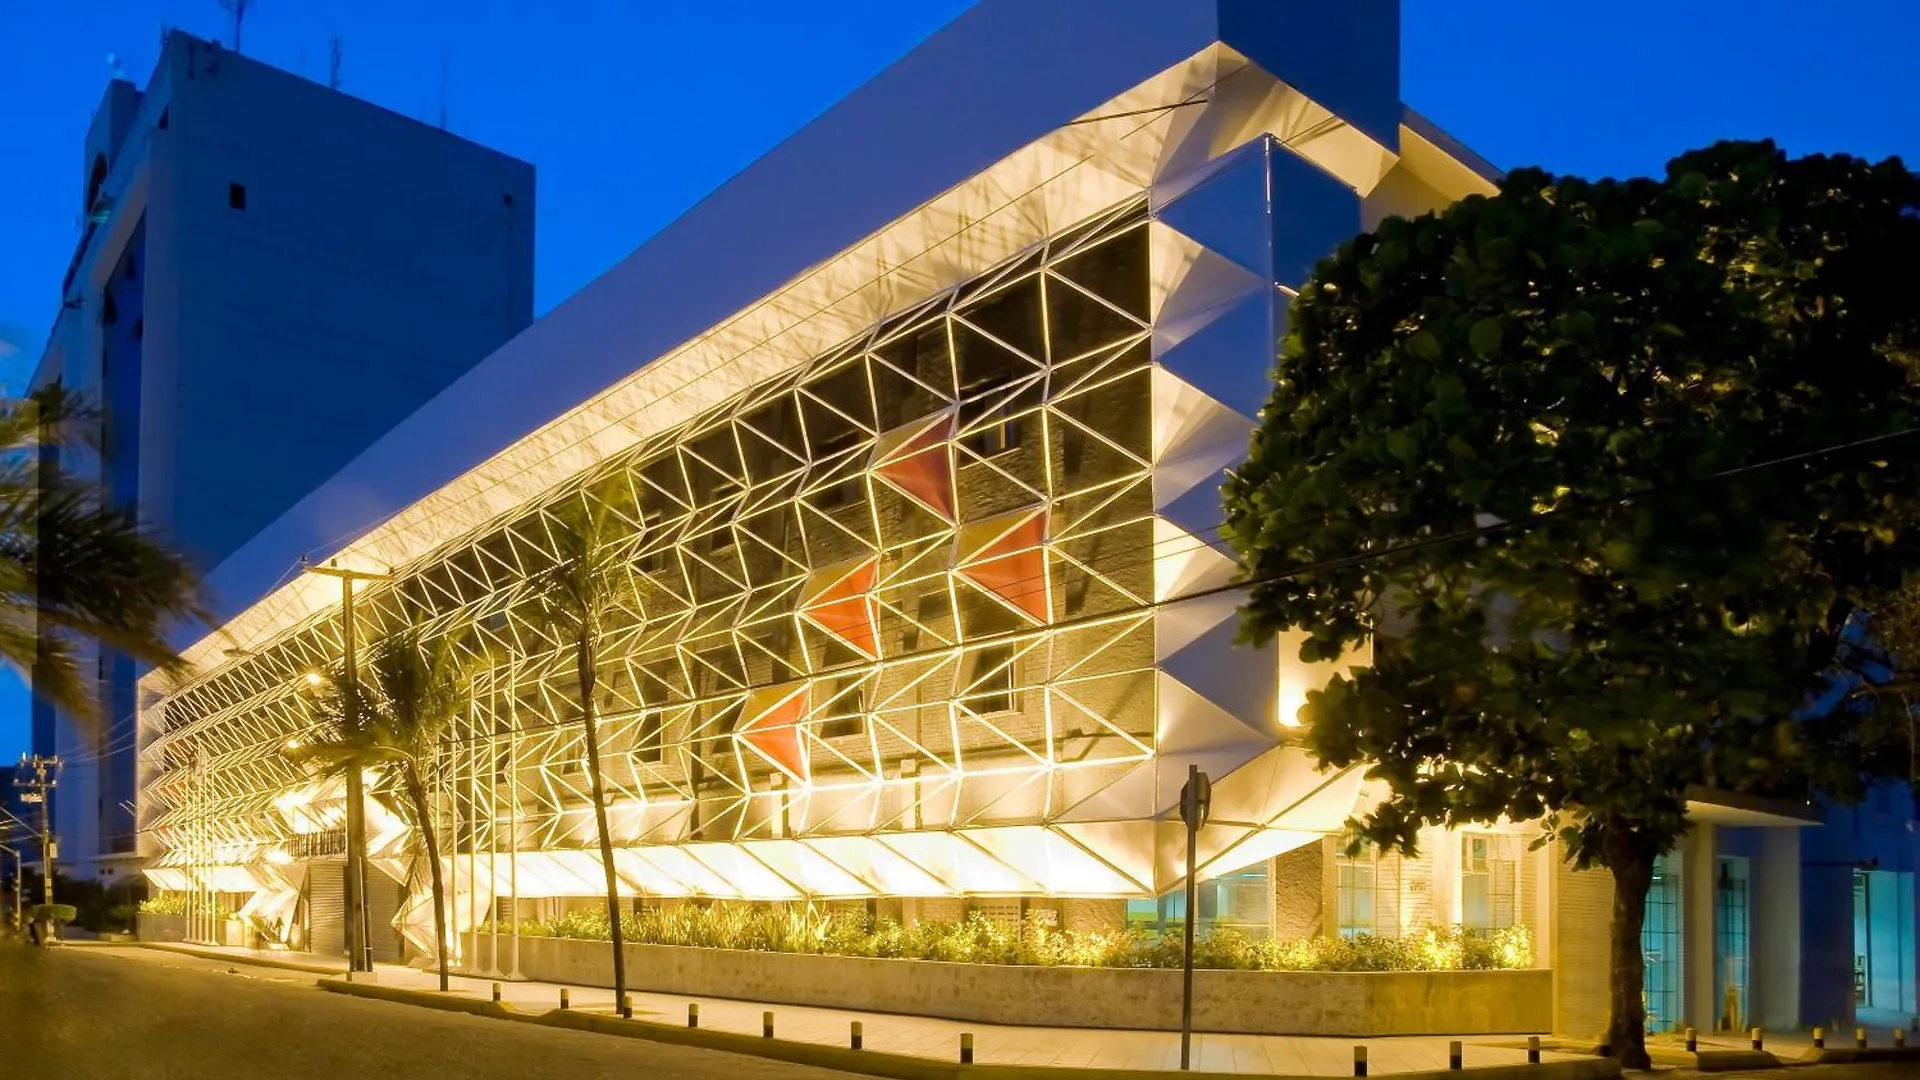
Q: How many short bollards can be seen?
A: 15